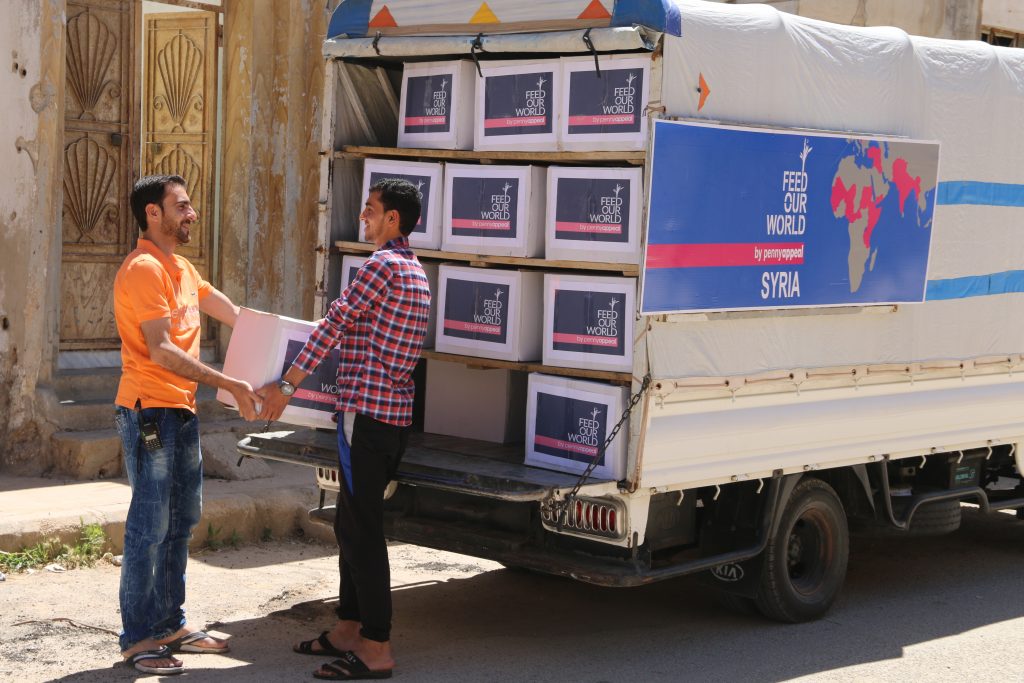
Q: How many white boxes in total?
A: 12